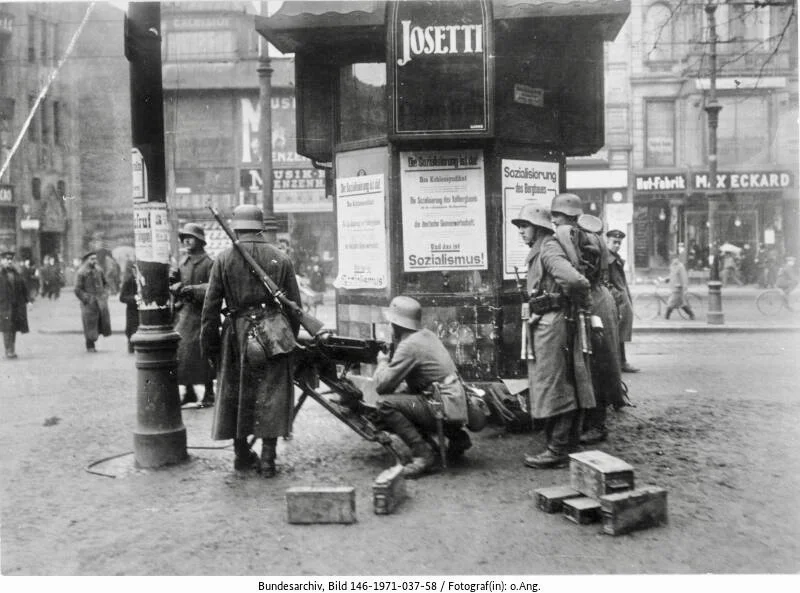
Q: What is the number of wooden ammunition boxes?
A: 6